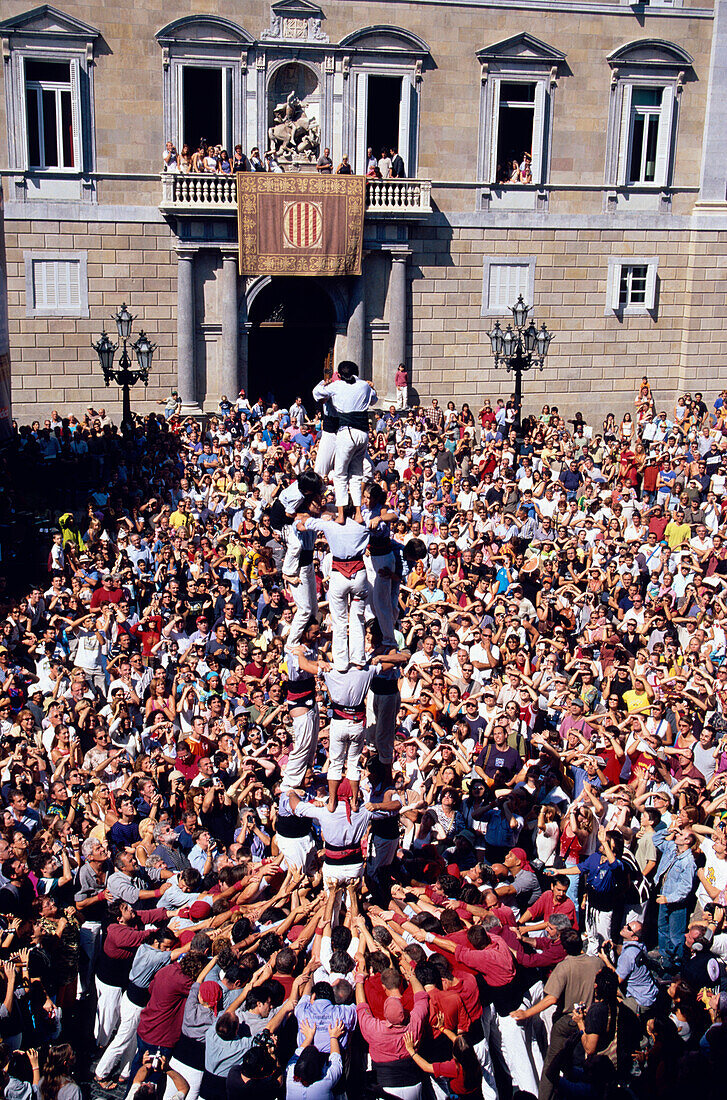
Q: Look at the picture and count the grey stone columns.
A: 4